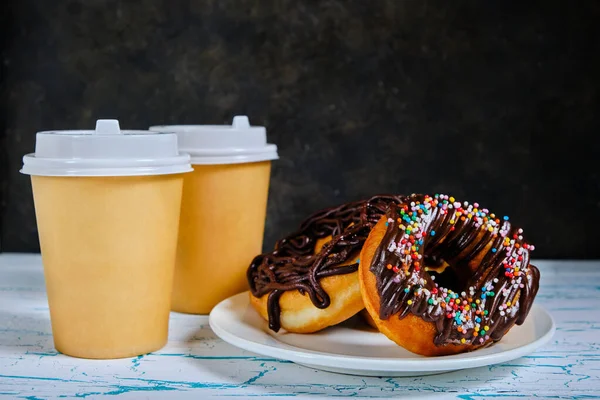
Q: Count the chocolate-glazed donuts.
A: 2